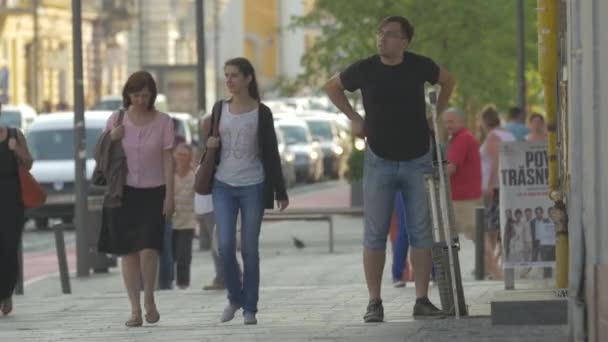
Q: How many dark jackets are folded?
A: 1